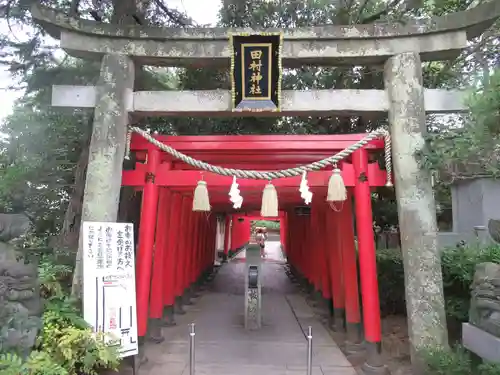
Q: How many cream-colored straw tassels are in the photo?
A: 3